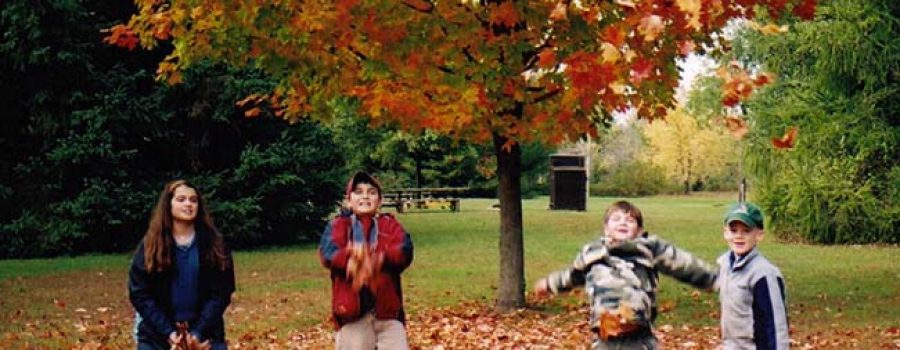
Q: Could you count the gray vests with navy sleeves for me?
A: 1